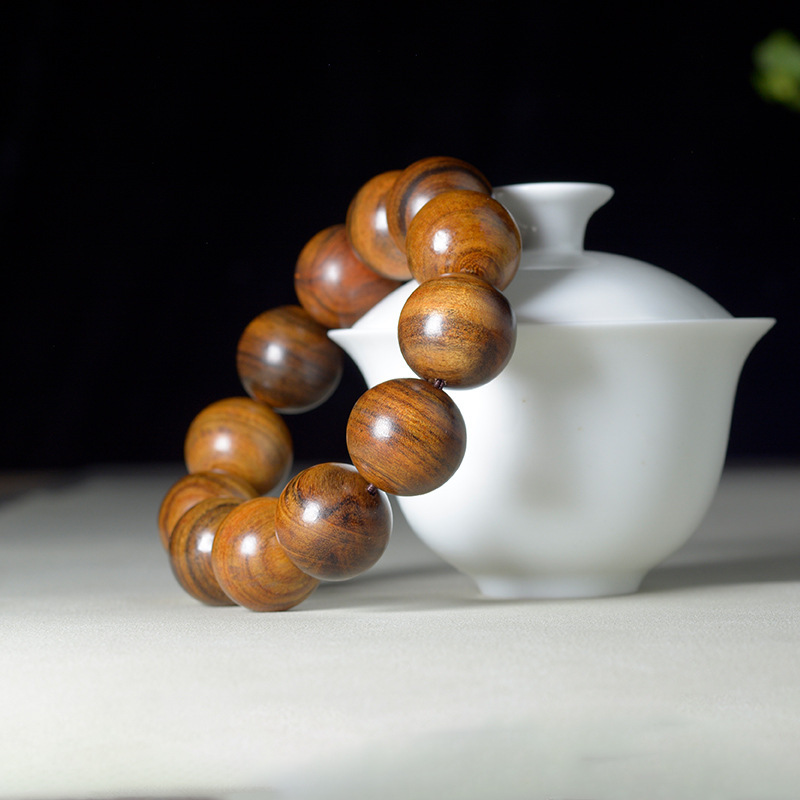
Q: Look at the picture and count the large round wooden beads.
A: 12